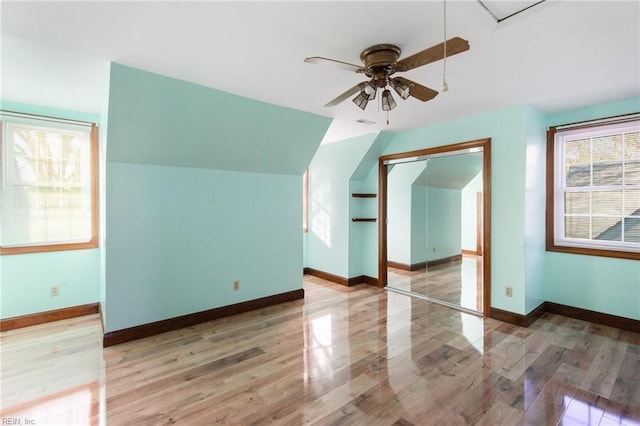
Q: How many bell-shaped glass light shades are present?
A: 4